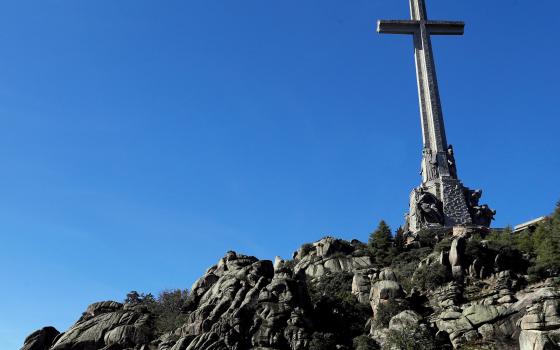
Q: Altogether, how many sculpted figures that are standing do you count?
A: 2